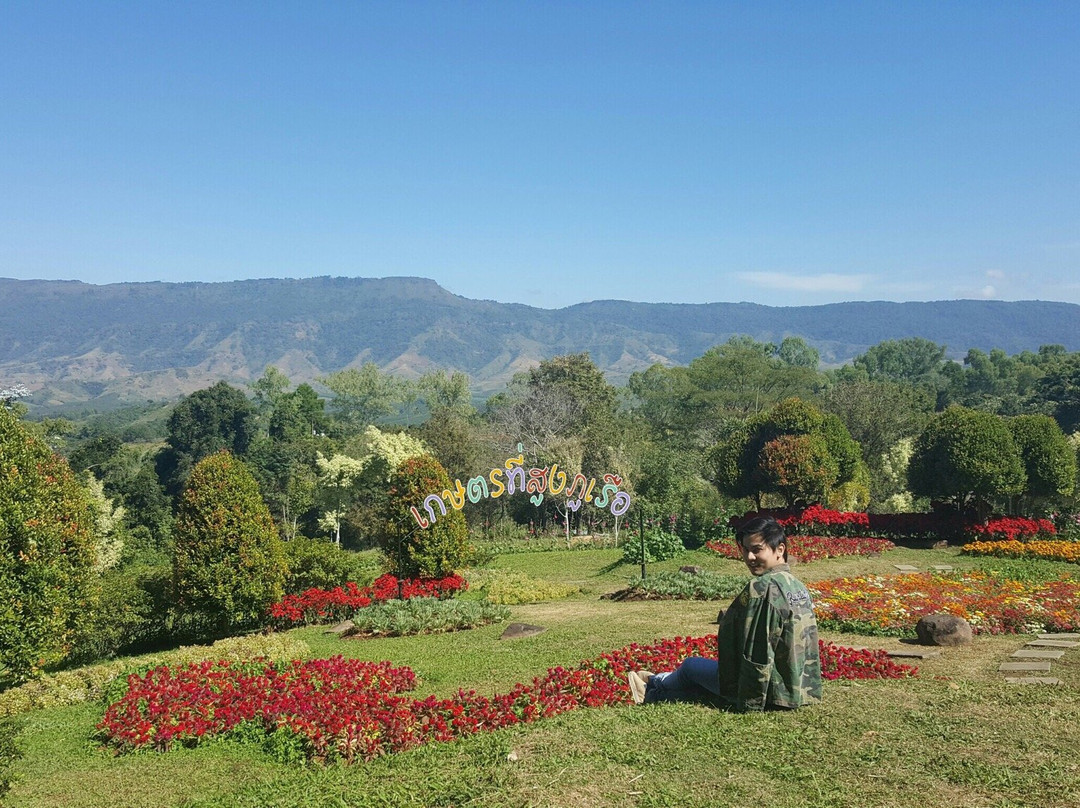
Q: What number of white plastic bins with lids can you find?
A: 0